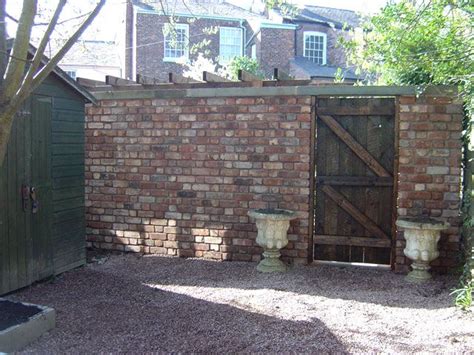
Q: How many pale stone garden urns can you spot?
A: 2